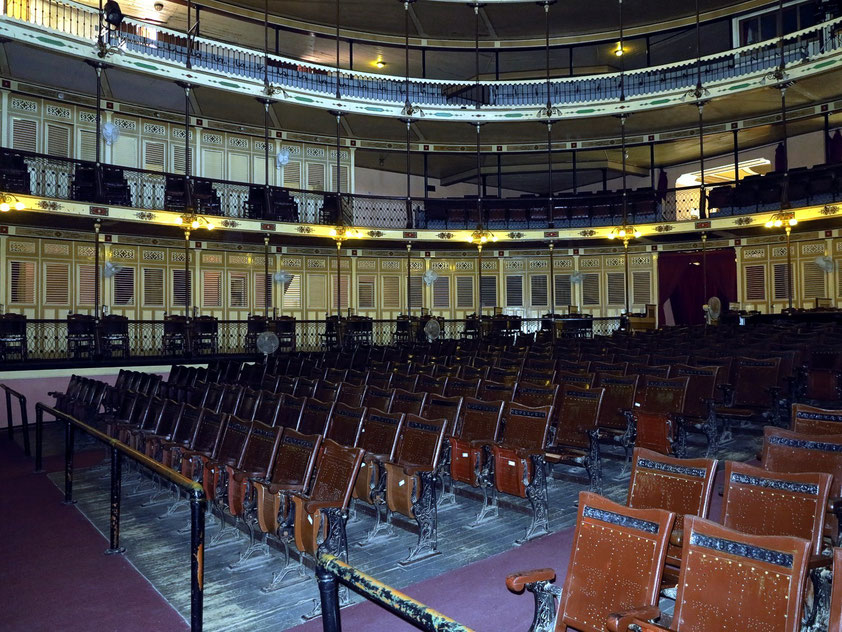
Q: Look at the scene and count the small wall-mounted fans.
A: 7